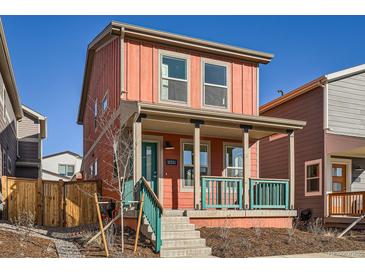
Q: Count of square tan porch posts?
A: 4